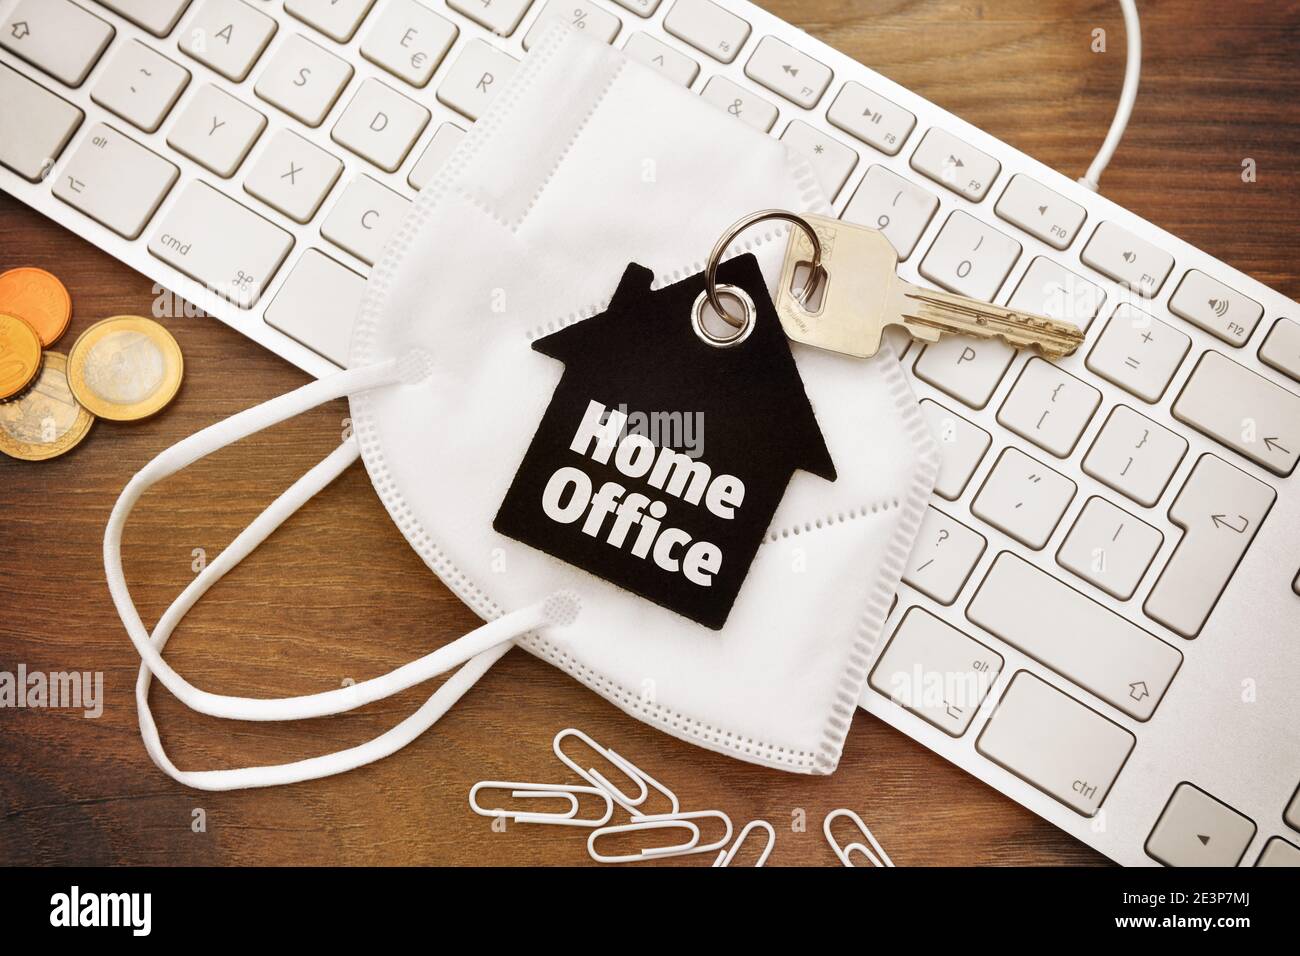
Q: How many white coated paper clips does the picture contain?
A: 5